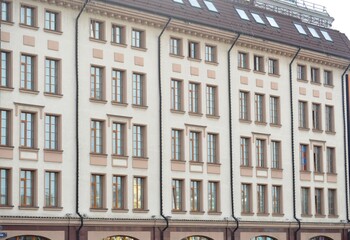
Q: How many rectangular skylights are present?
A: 9